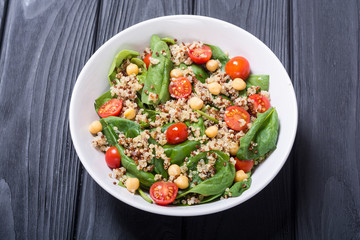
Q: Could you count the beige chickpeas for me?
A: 14